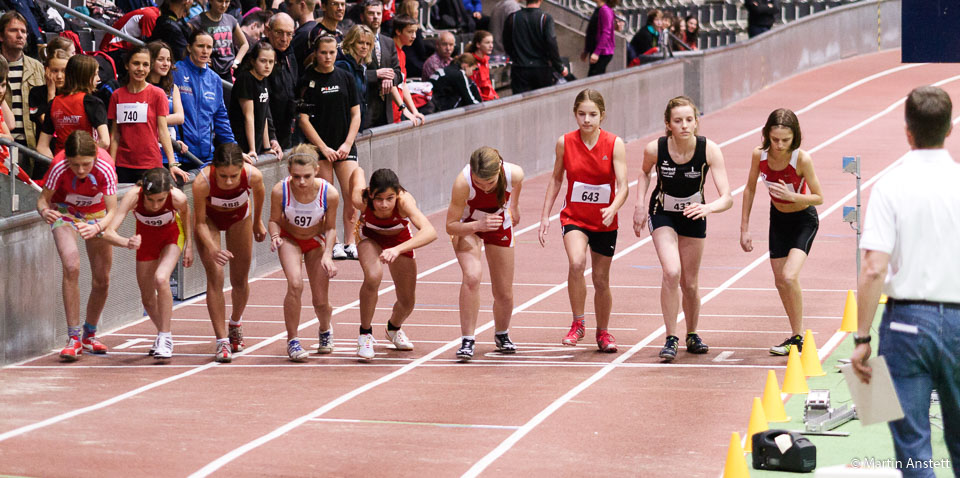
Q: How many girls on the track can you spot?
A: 9